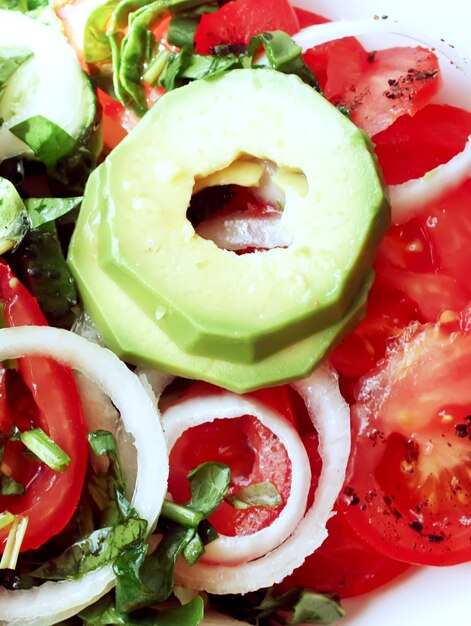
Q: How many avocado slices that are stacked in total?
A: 2